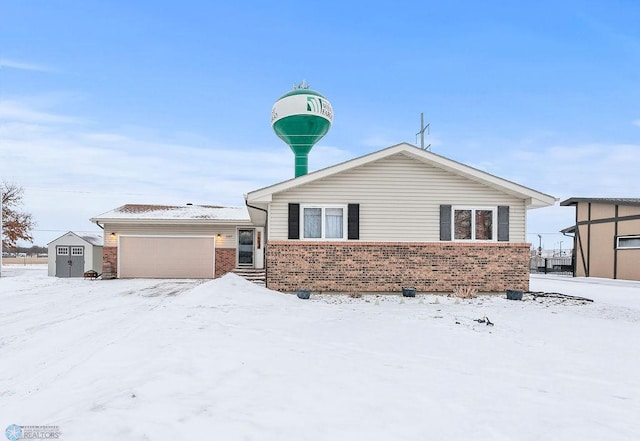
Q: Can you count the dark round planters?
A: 3